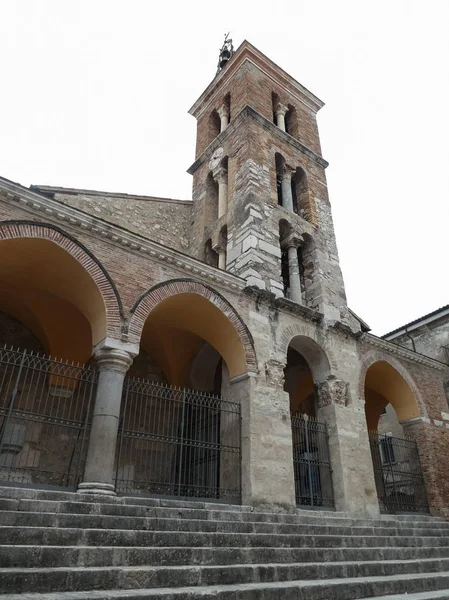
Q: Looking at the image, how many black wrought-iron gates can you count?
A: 4